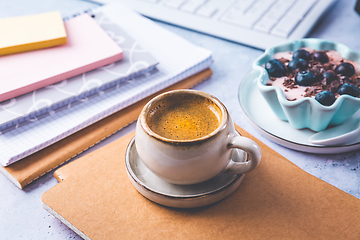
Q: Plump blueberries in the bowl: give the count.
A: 9